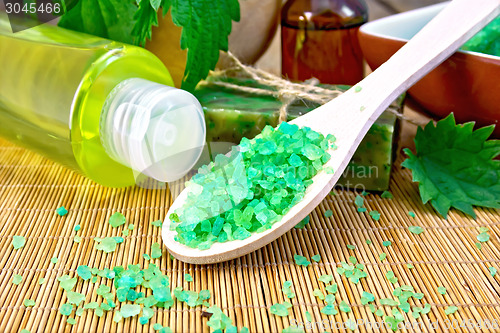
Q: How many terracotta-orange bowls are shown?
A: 1